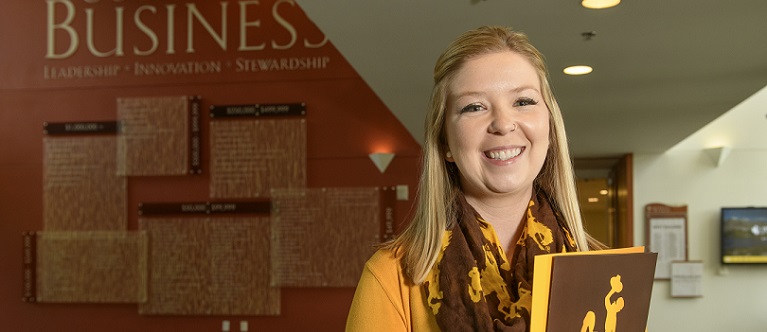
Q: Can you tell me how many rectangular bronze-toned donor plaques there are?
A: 6